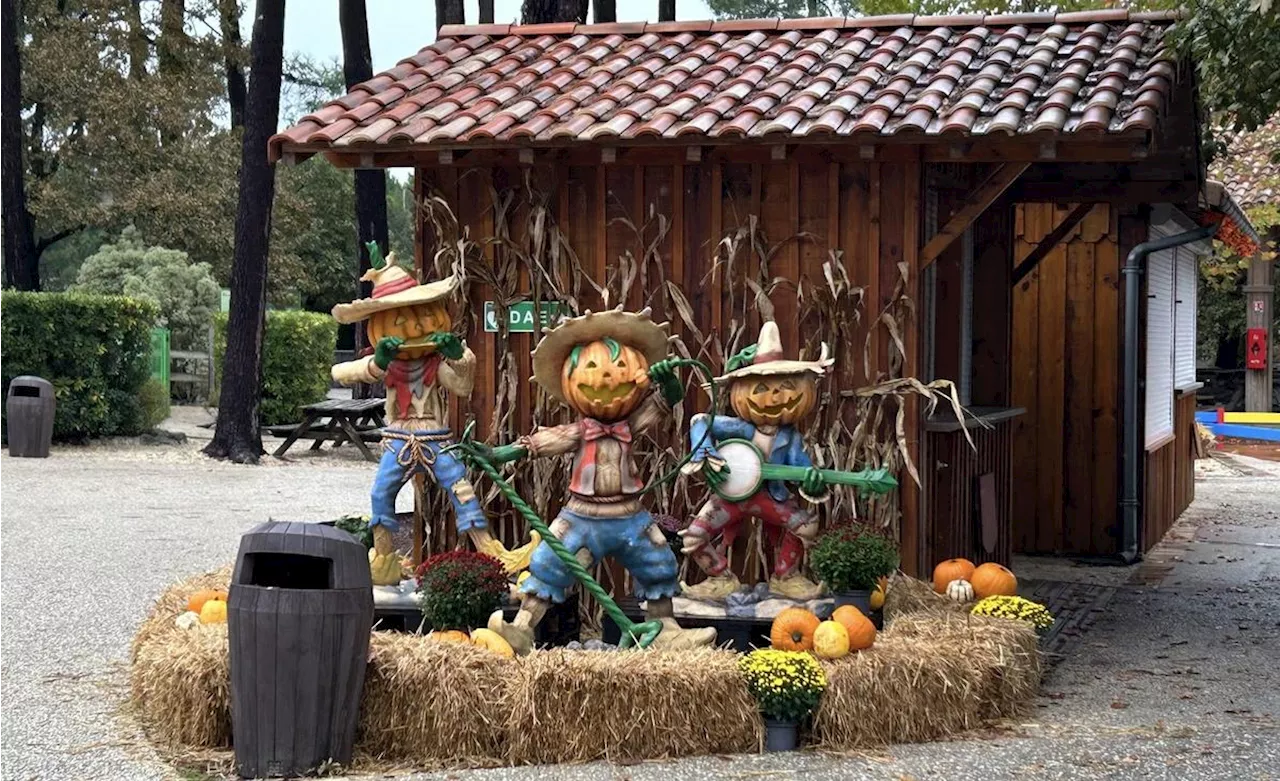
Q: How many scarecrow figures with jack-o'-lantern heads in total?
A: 3